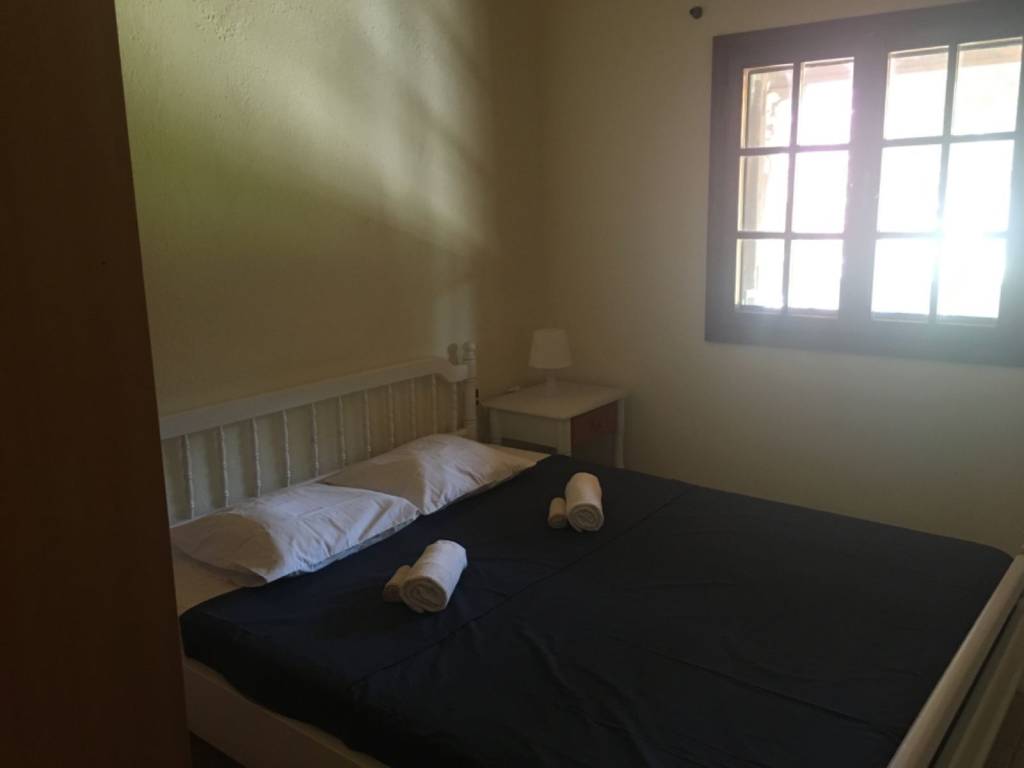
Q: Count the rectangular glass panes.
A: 12